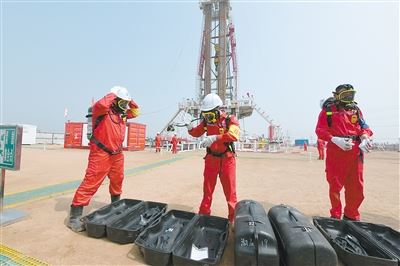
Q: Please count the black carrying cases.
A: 5